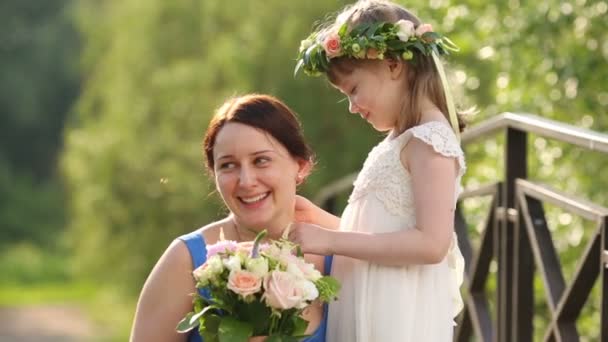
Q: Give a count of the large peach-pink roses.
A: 2